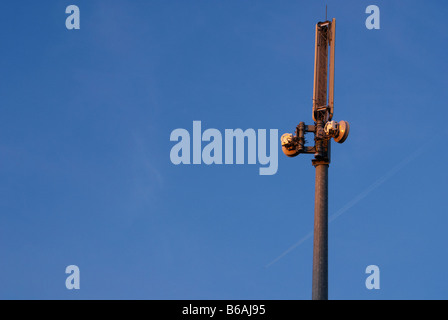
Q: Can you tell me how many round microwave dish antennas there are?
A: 2